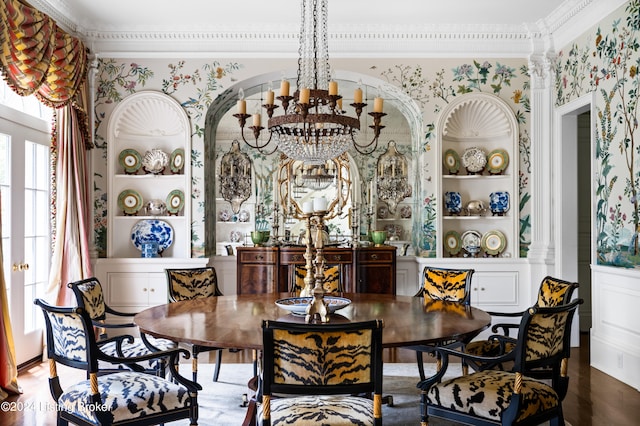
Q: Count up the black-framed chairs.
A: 8